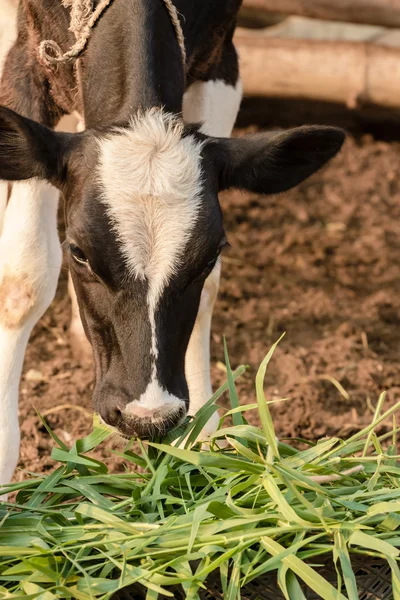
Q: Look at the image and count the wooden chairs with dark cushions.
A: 0